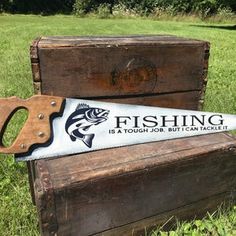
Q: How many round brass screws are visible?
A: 4